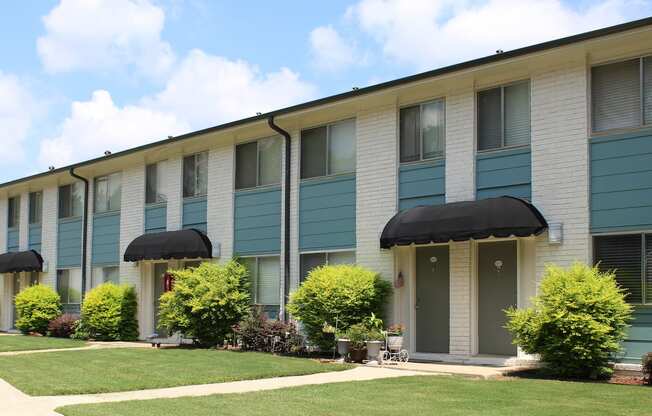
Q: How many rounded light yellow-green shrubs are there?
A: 5